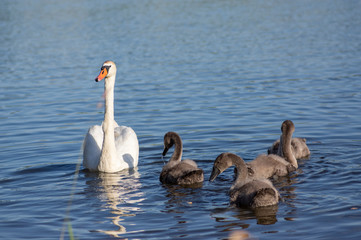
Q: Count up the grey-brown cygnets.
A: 4